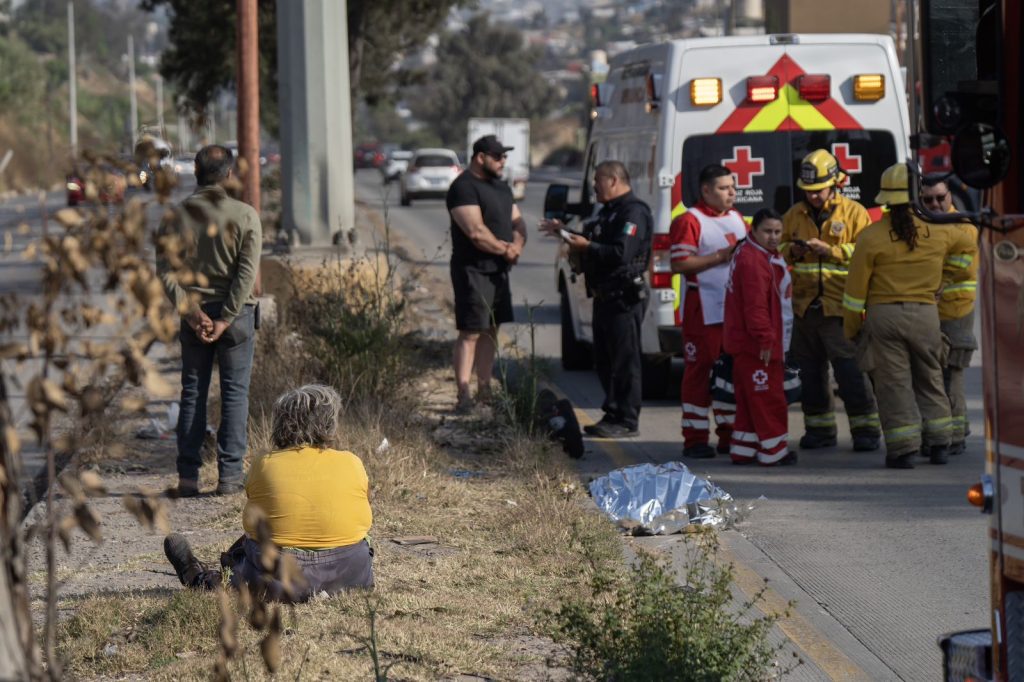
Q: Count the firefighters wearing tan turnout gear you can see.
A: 3